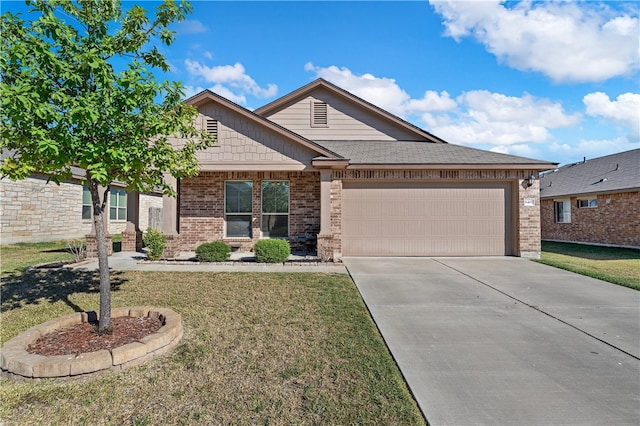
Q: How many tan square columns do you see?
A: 4